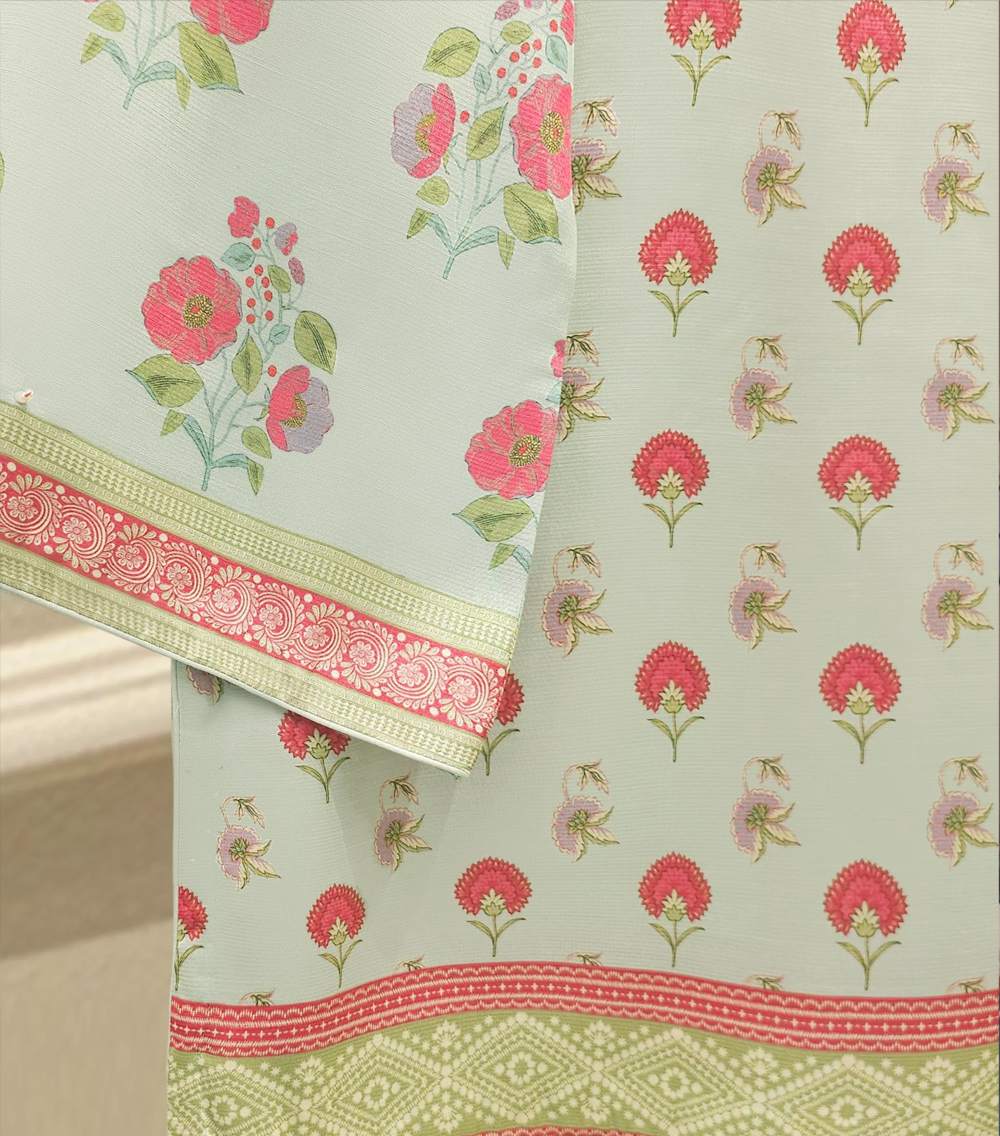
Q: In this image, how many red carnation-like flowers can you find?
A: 15